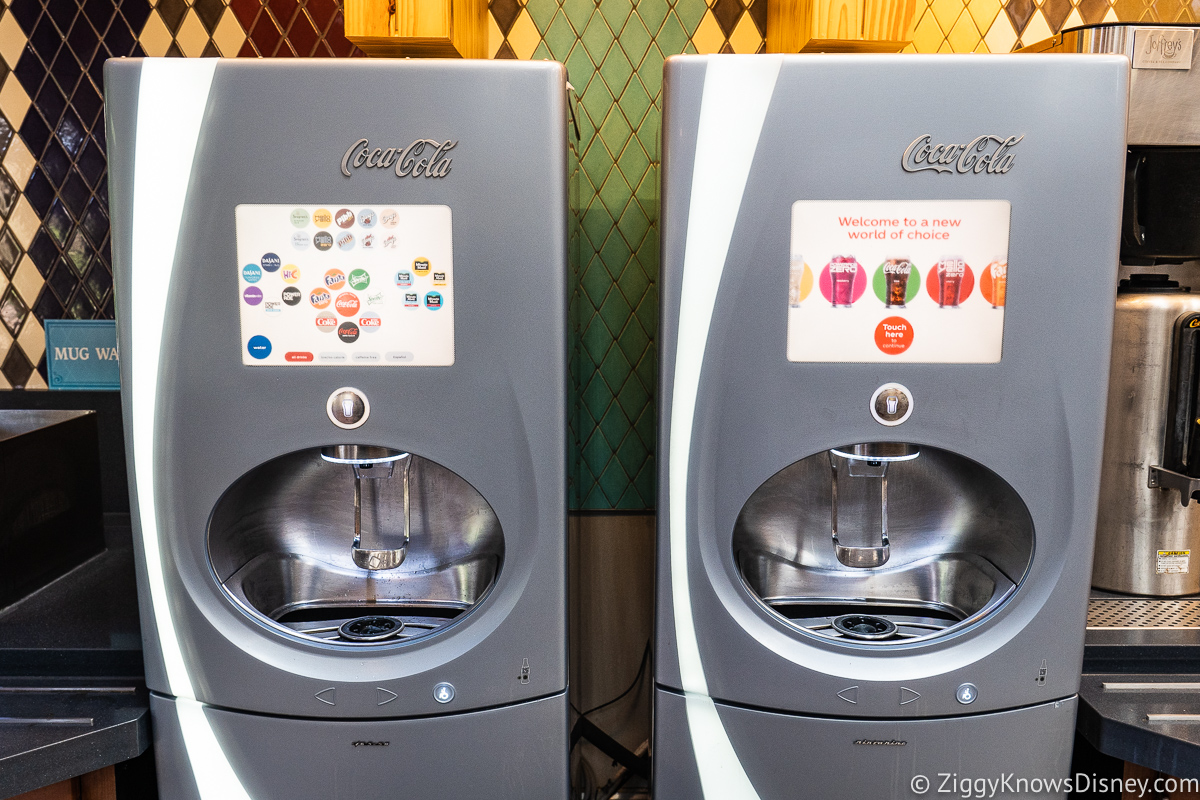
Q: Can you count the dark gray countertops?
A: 2